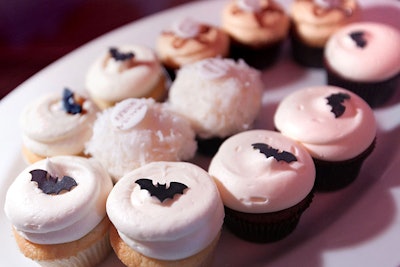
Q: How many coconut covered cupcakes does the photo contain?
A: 2